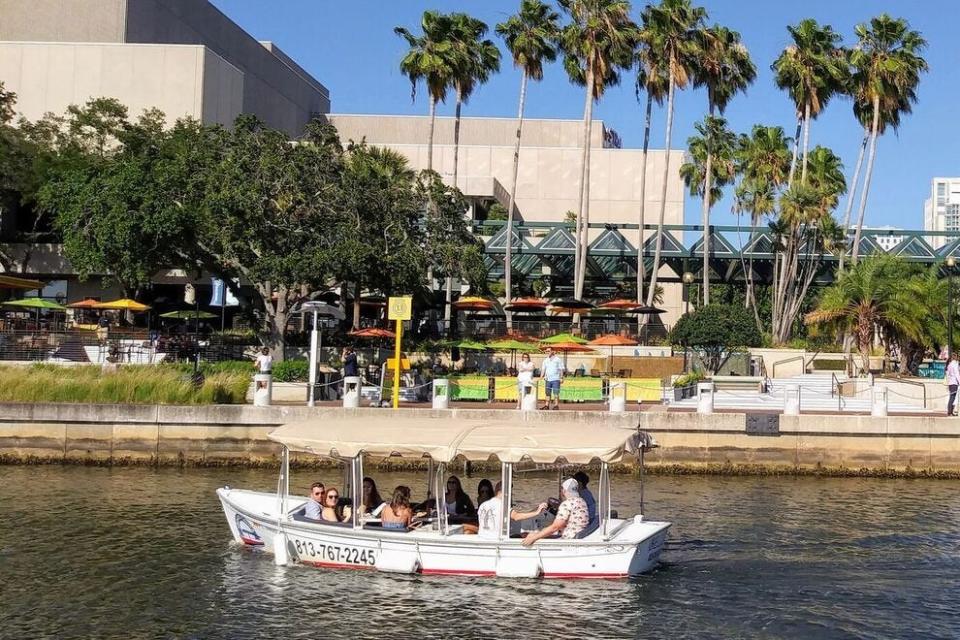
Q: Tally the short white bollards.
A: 8